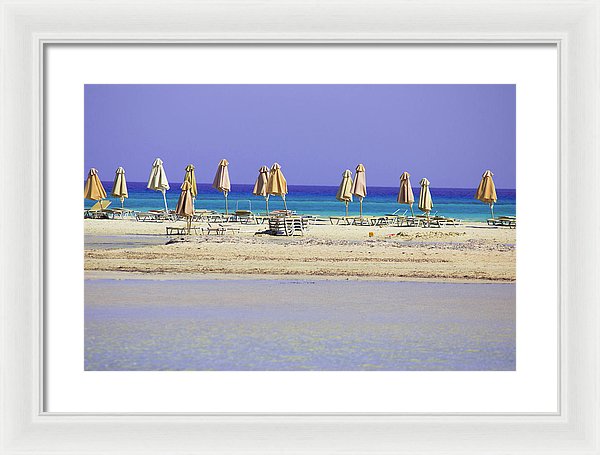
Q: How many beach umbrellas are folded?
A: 13